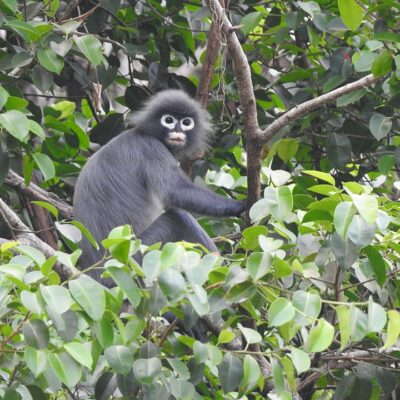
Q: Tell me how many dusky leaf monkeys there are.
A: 1